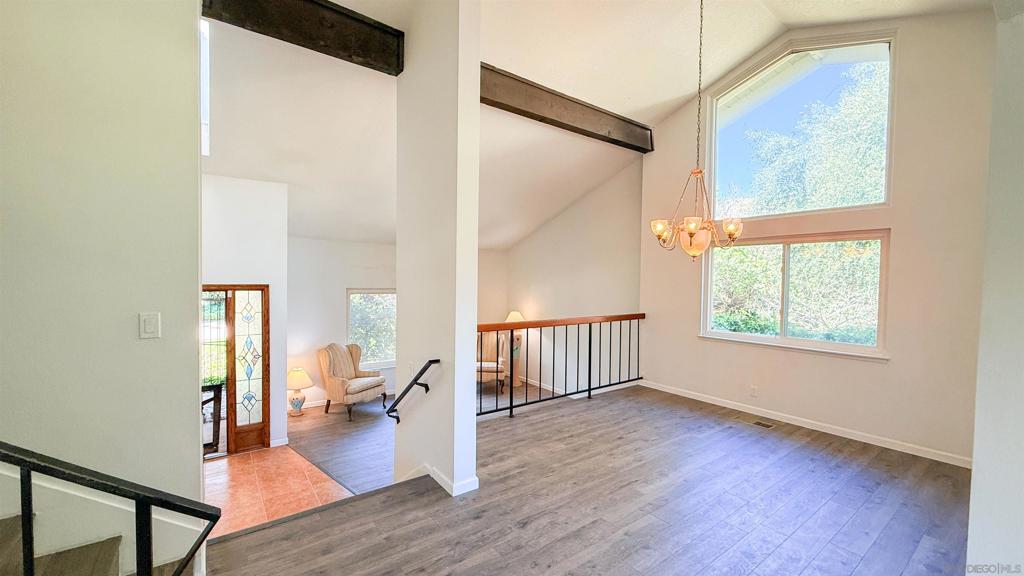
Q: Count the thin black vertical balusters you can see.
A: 12